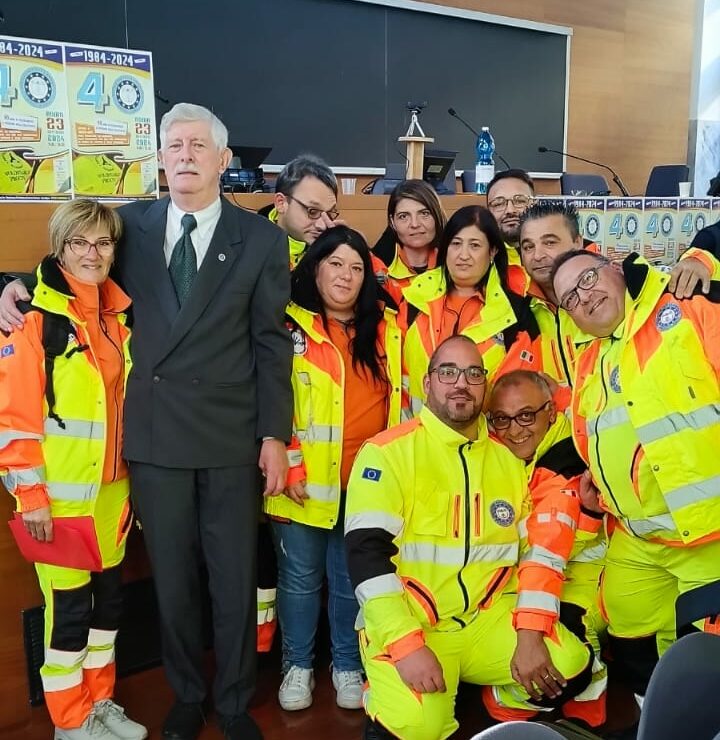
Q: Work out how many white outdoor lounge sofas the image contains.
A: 0